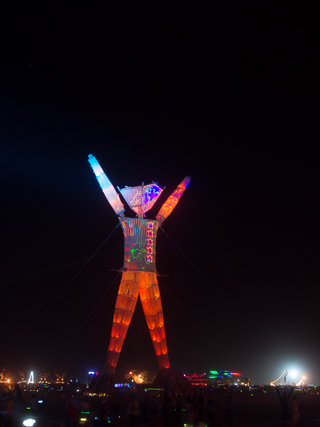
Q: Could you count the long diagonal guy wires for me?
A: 4